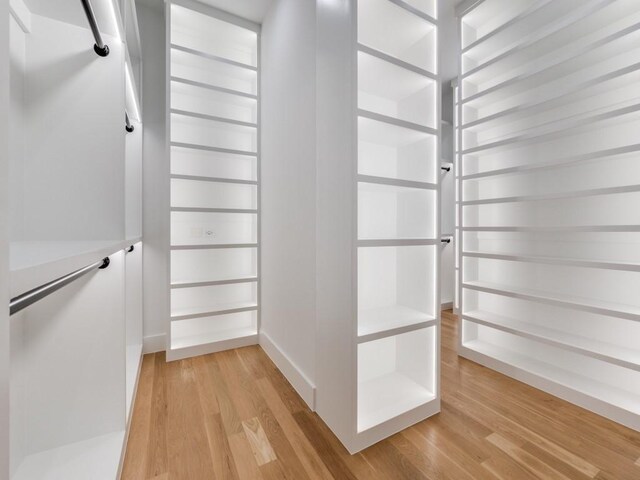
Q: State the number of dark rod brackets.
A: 6